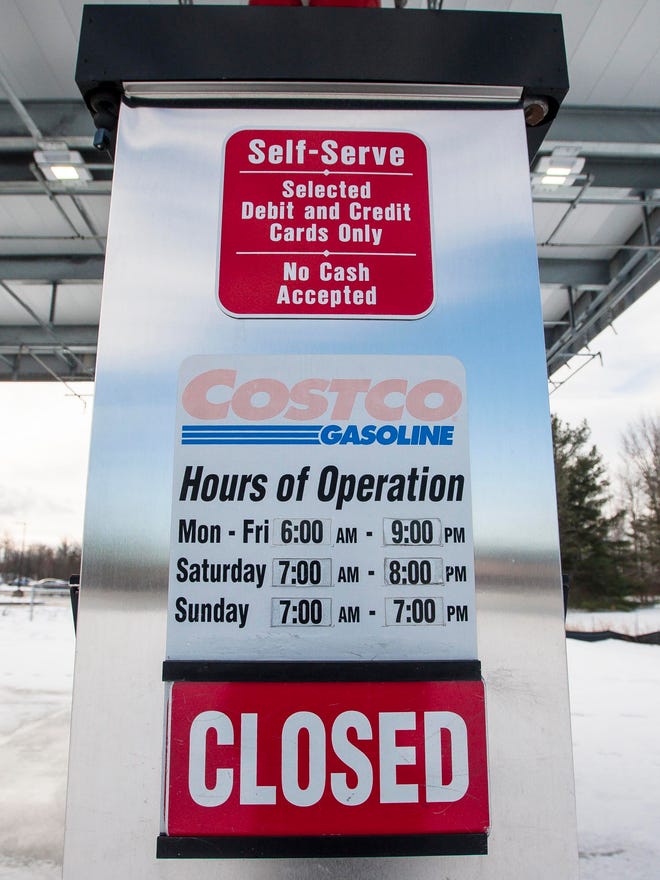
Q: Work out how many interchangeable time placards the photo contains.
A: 6